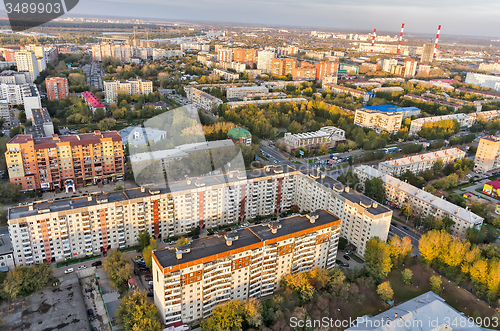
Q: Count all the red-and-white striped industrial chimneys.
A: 3